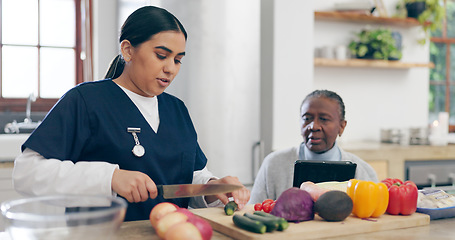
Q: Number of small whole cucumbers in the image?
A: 3